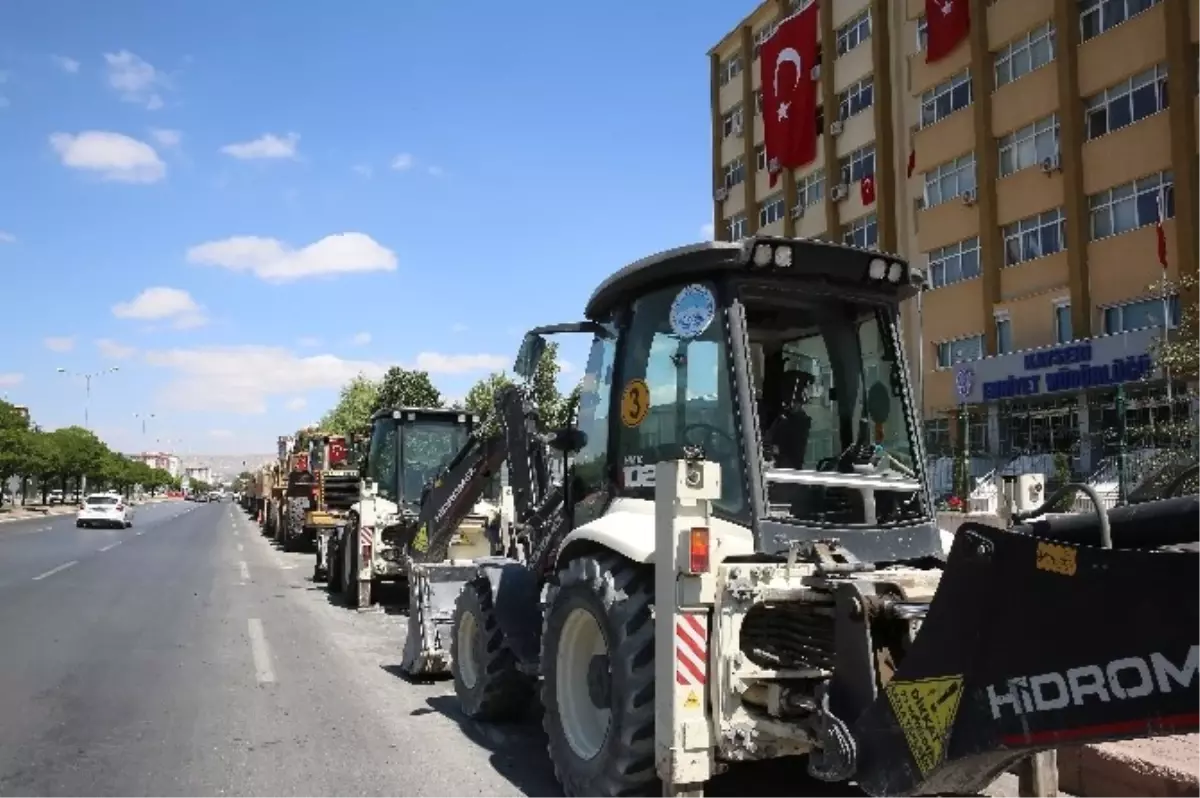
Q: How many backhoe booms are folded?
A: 1